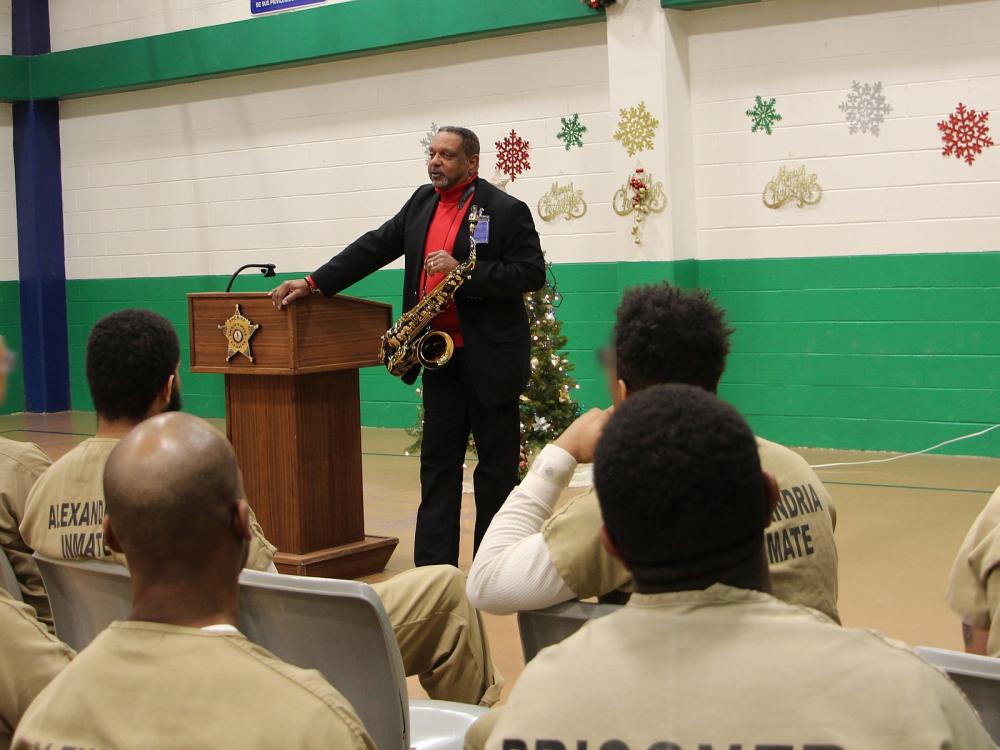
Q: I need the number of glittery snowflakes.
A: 7